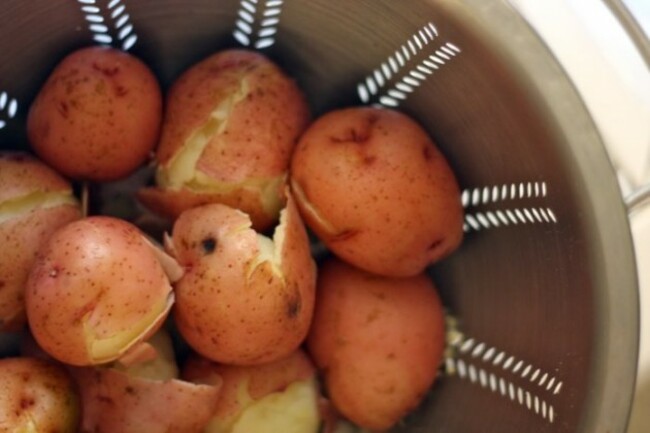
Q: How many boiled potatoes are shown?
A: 10